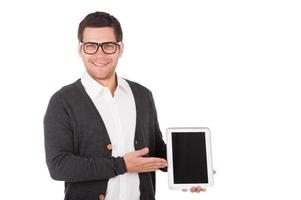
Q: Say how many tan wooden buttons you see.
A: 2